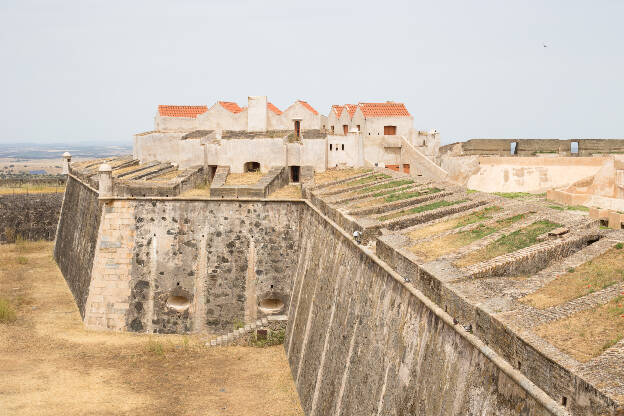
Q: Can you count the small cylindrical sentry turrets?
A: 2